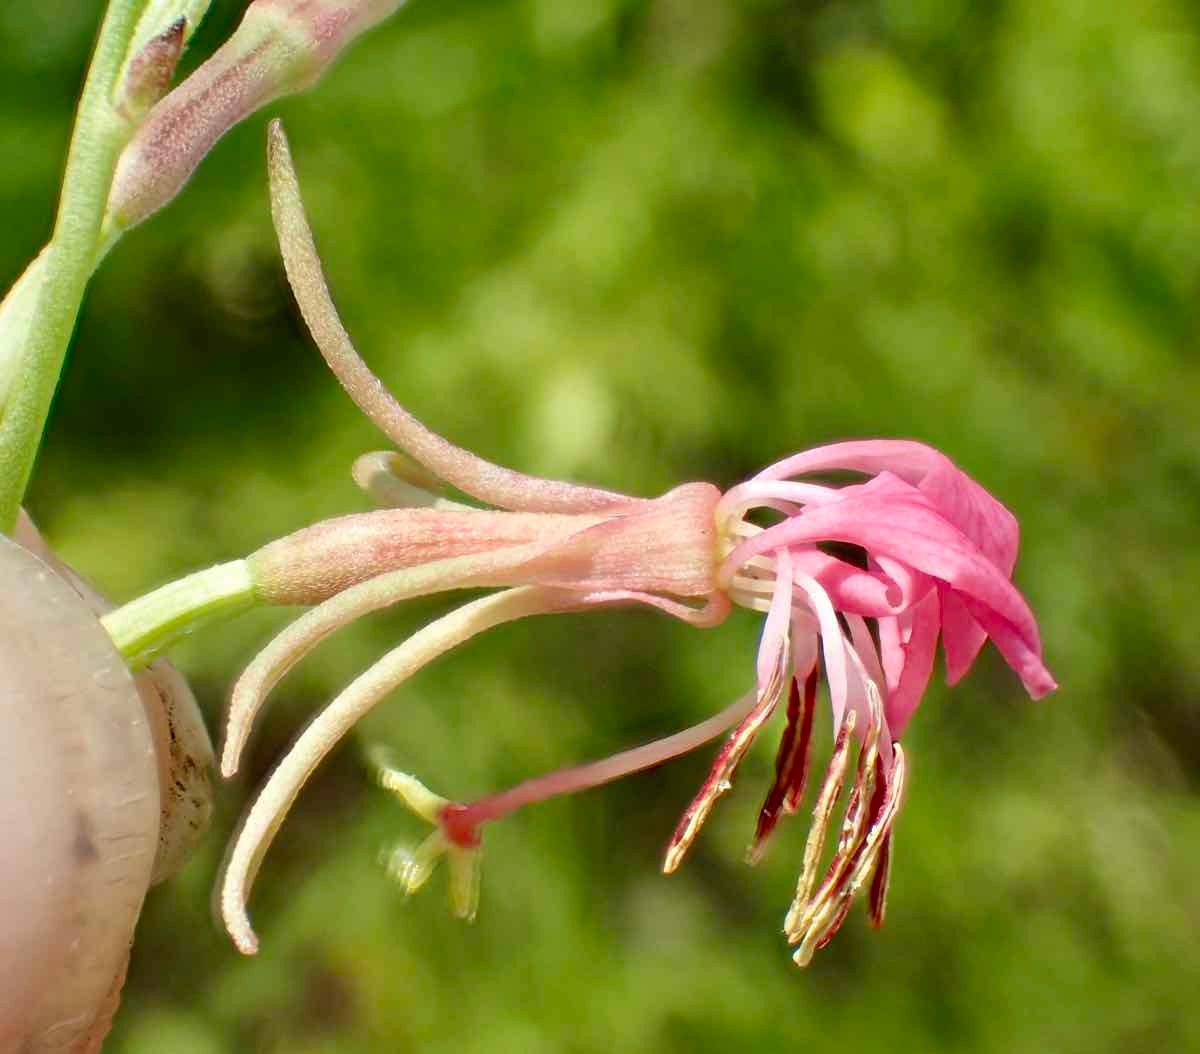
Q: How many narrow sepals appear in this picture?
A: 4